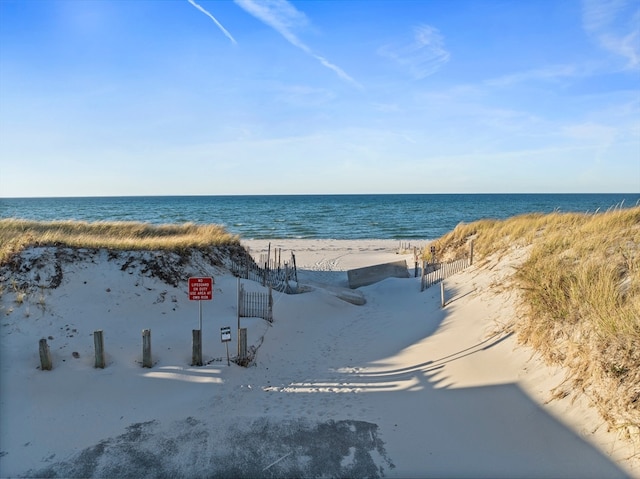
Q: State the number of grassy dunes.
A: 2